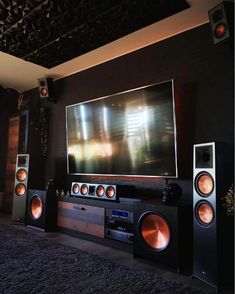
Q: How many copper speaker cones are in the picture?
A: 12